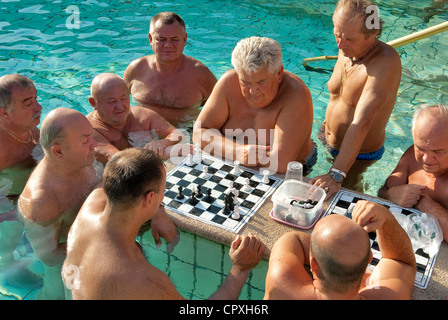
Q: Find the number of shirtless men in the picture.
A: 9